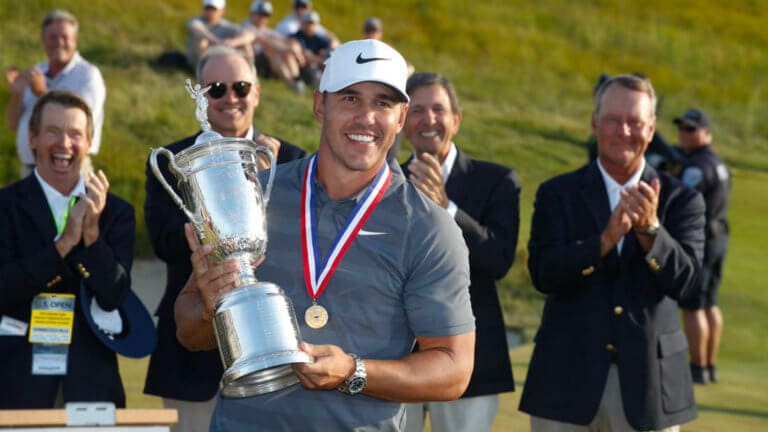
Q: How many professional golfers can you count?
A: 1